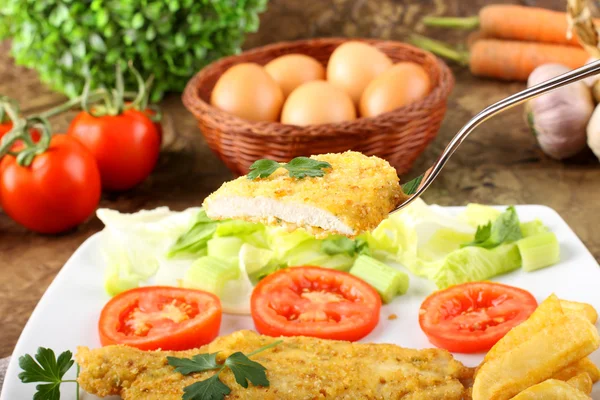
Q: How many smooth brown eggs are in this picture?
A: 5